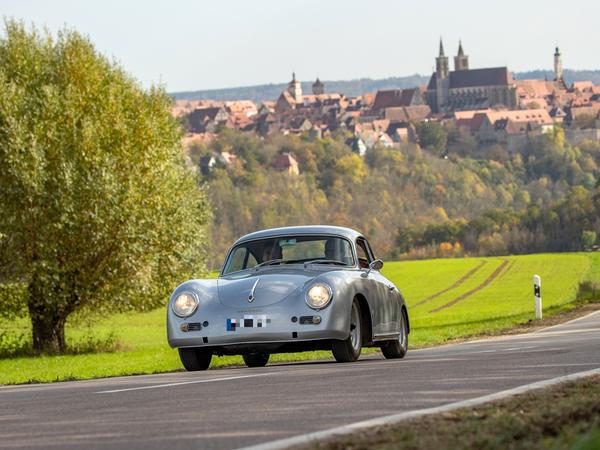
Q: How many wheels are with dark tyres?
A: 4